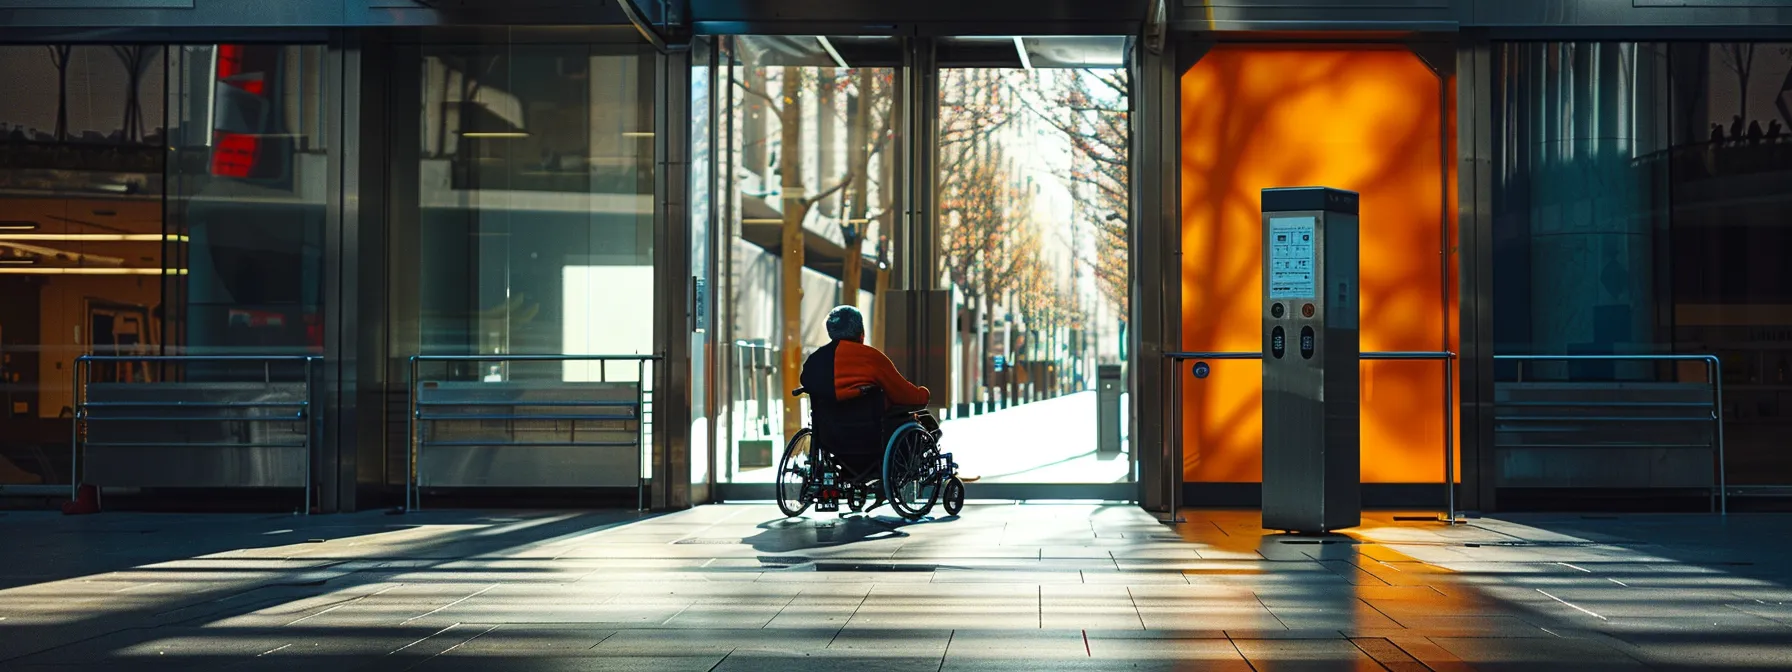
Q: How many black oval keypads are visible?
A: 2